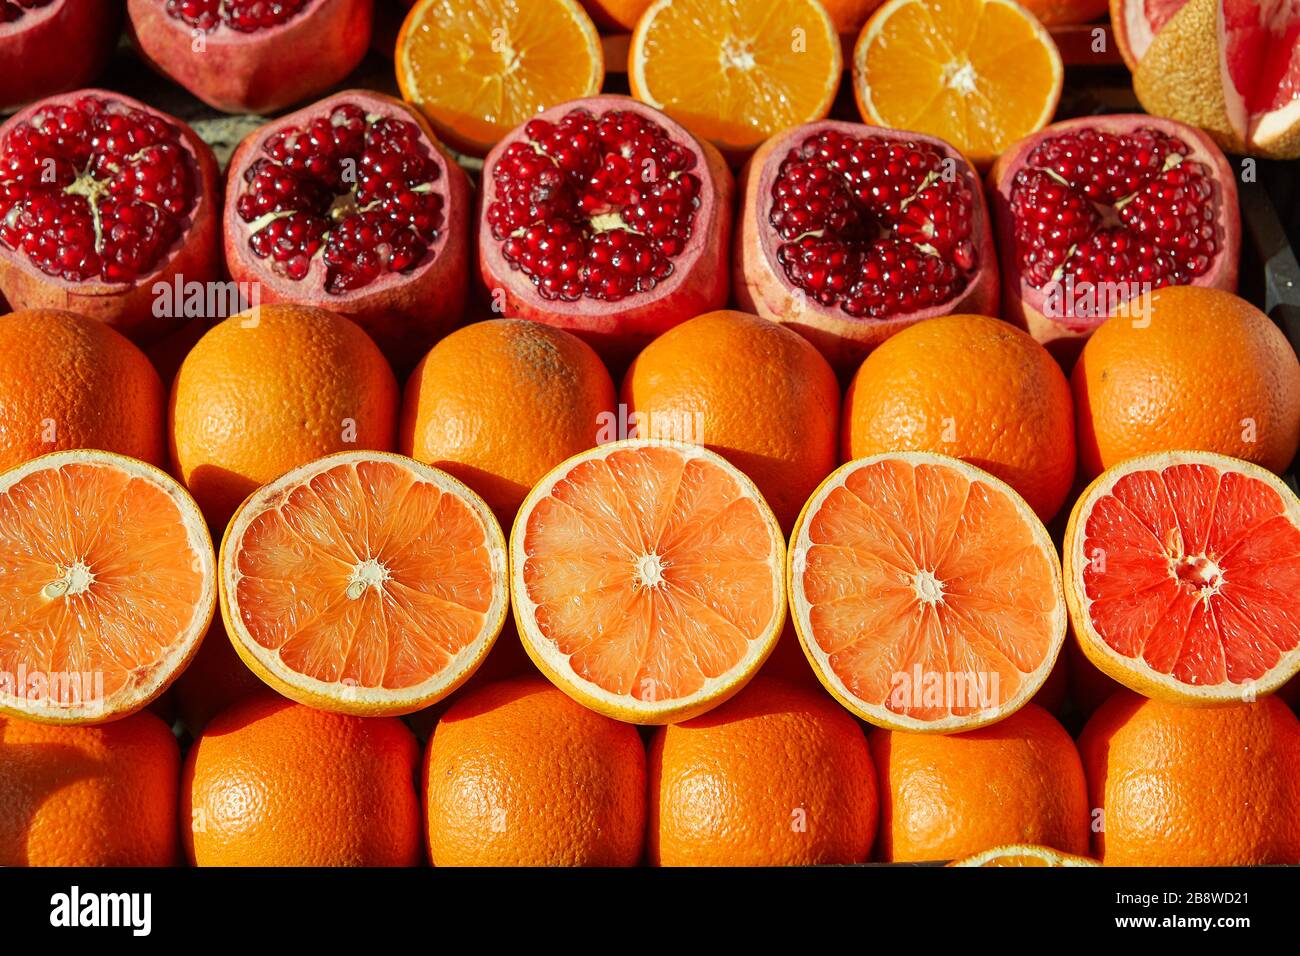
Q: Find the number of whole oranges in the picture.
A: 12